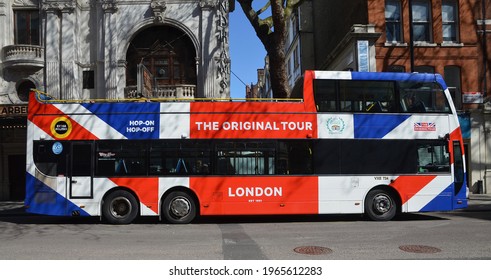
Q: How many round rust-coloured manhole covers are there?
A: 2